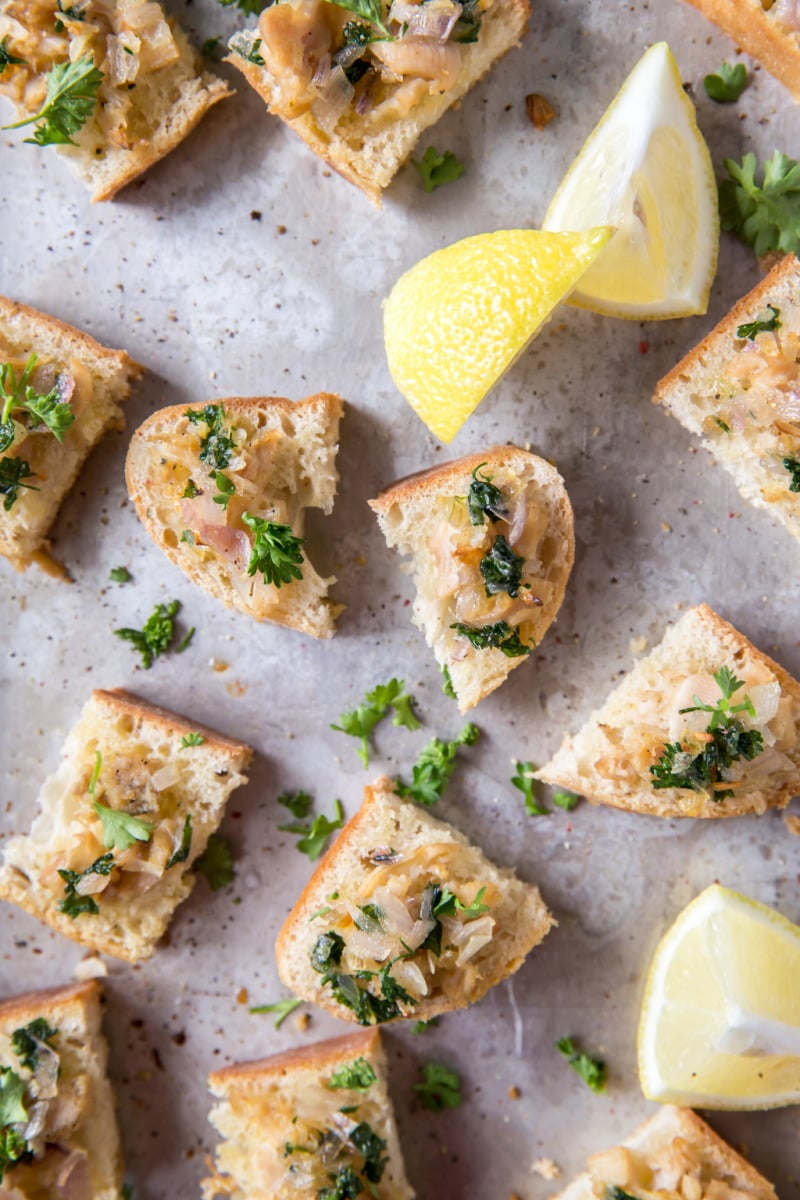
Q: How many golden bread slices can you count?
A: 13